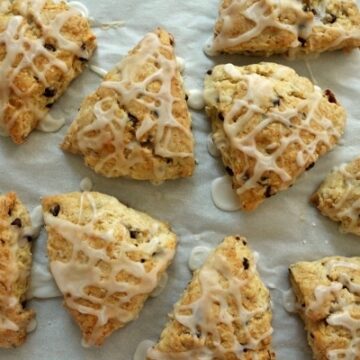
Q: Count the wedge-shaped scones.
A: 9